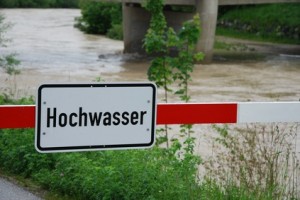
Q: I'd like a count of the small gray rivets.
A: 4